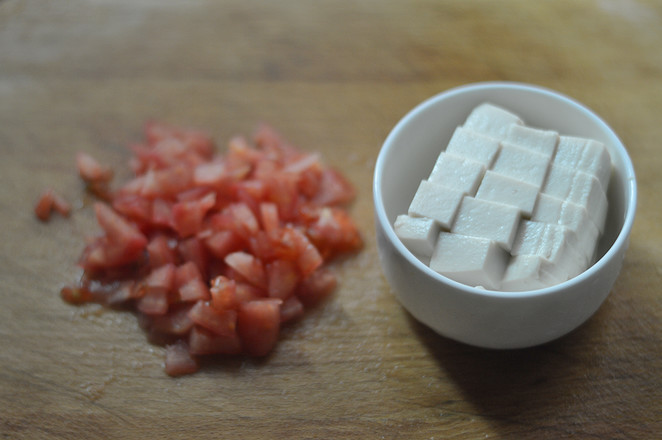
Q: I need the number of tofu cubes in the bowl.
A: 15